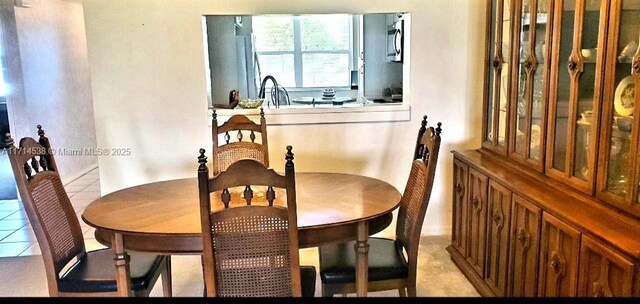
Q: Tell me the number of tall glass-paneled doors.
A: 4